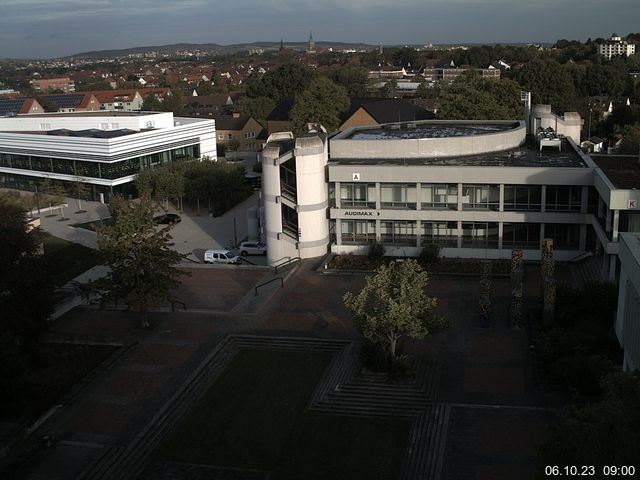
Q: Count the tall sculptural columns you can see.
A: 3